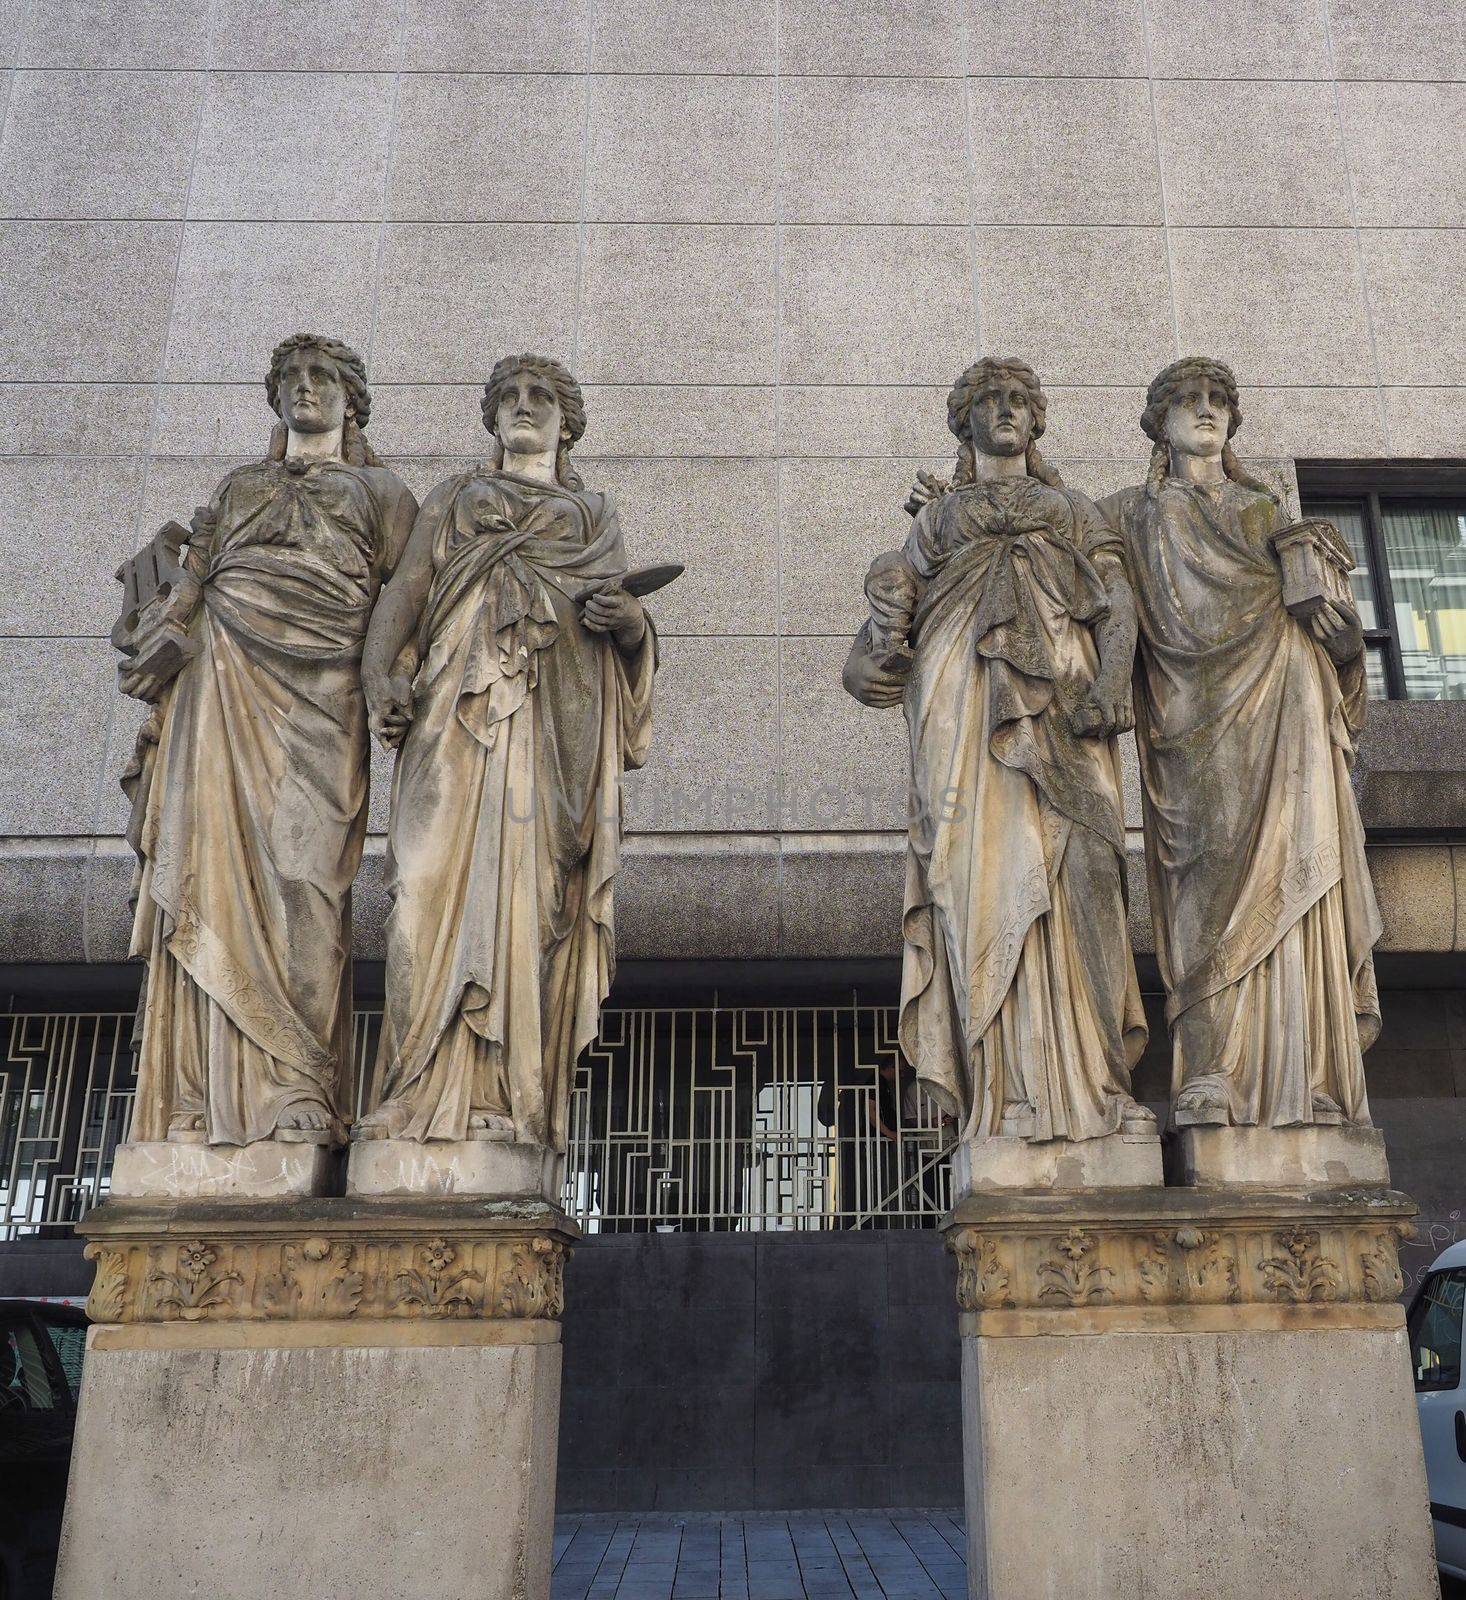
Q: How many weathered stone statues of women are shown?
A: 4